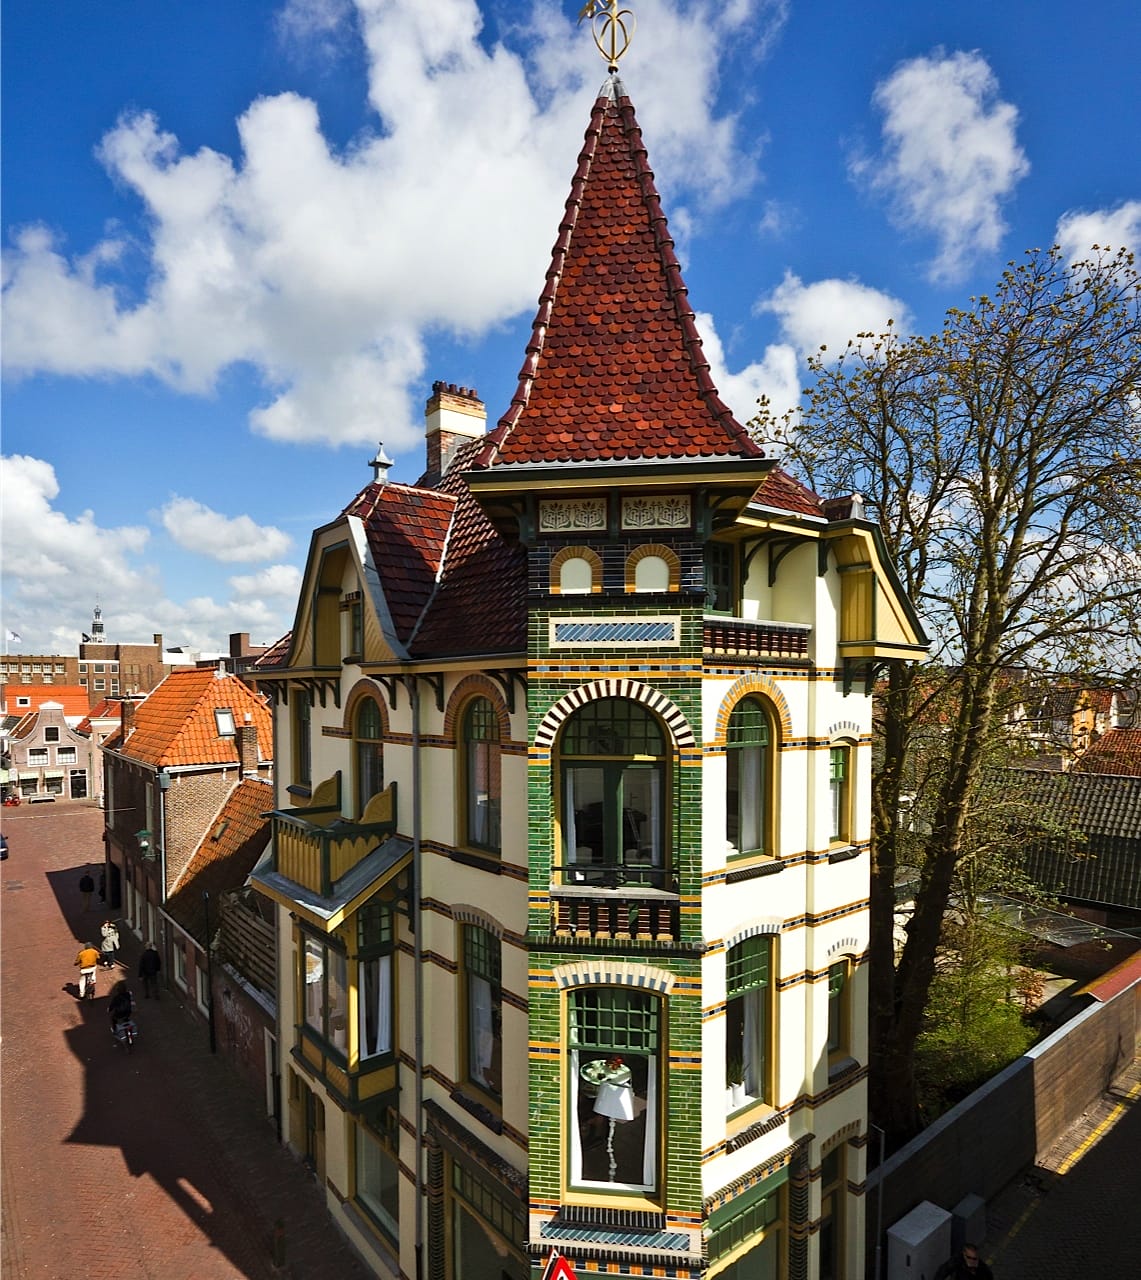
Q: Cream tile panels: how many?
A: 2